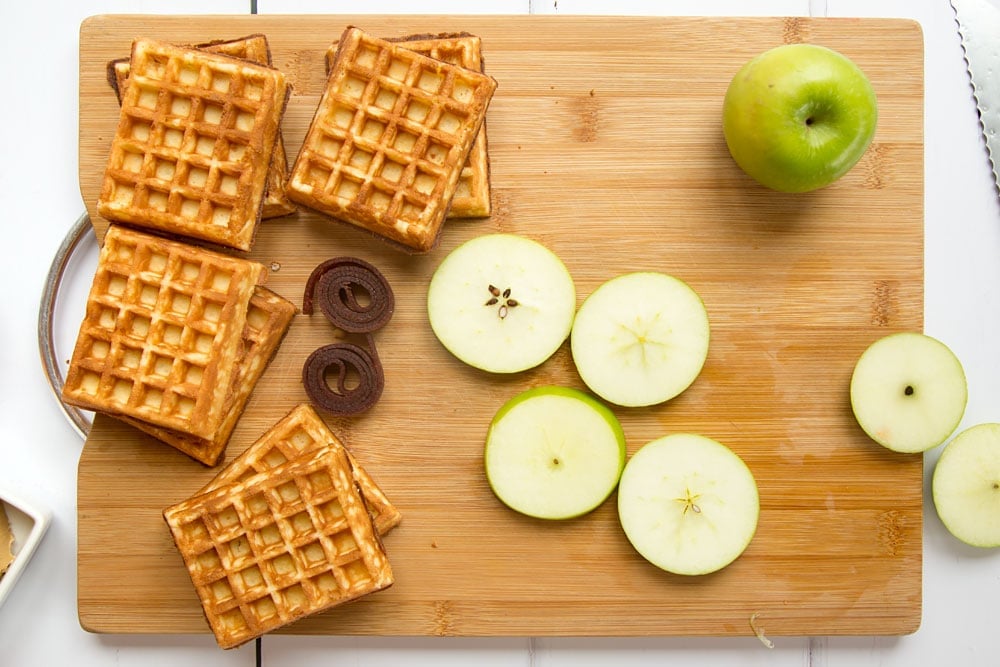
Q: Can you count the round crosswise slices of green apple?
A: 6